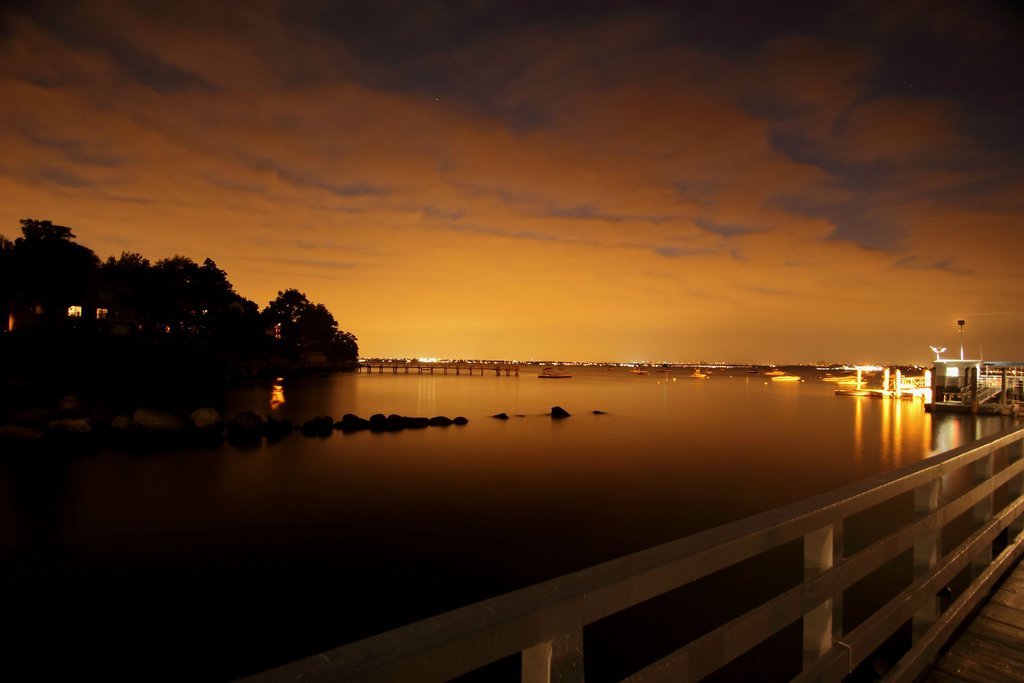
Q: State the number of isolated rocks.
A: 3